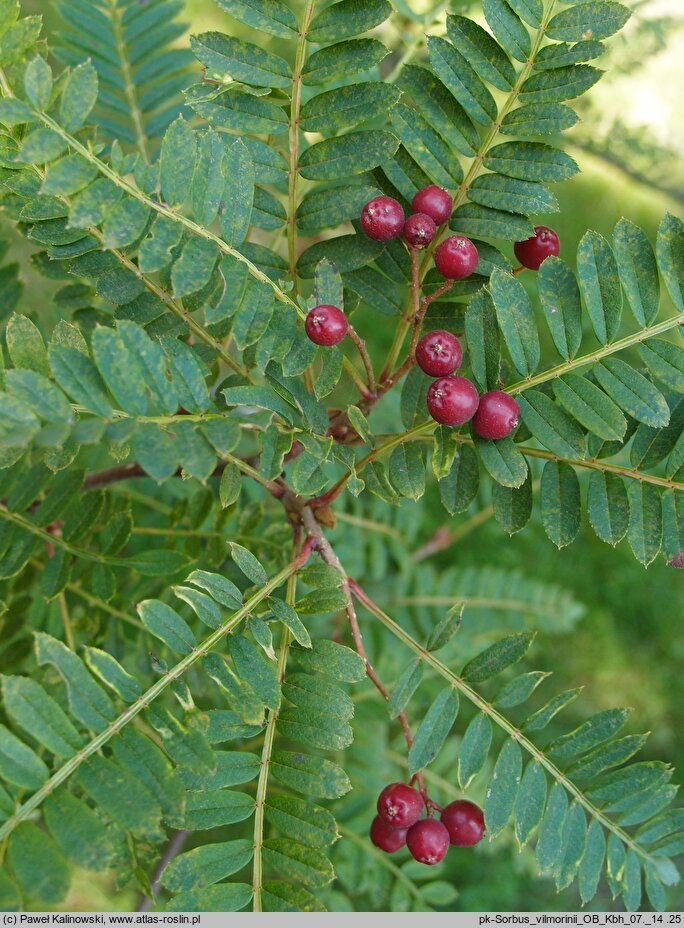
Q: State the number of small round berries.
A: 13